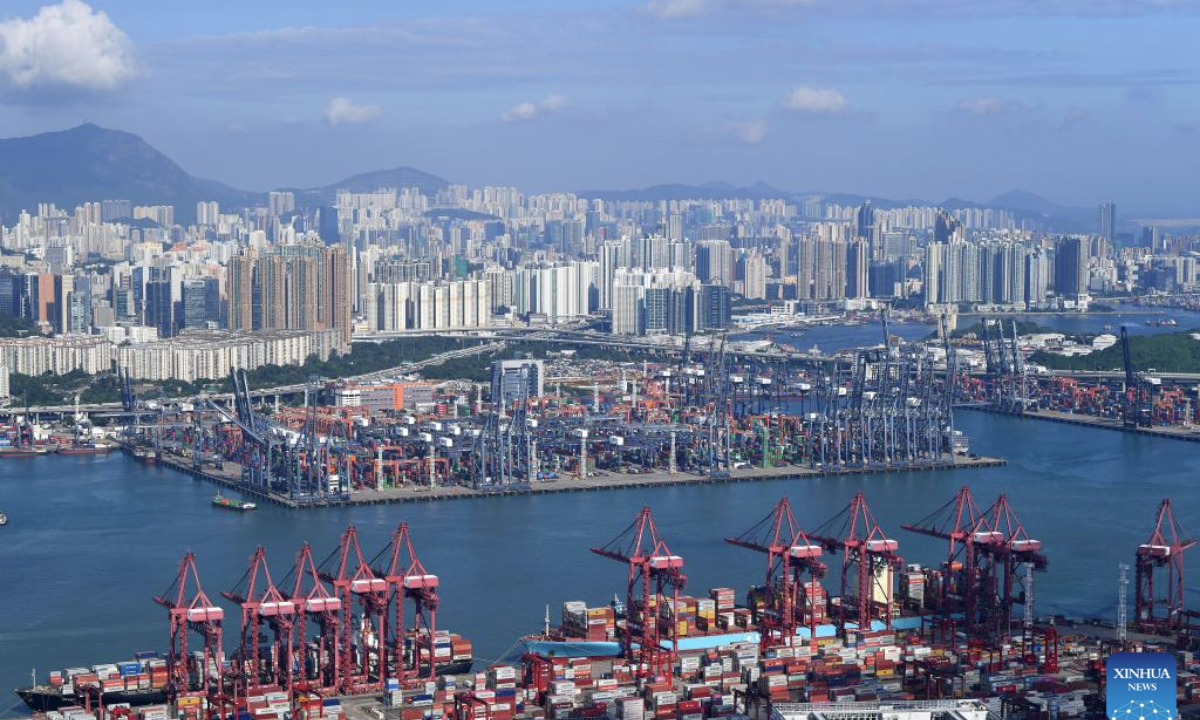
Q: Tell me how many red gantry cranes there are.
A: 11